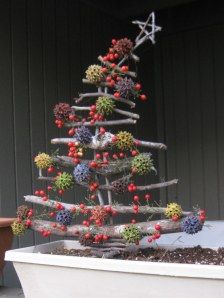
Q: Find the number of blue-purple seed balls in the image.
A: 5